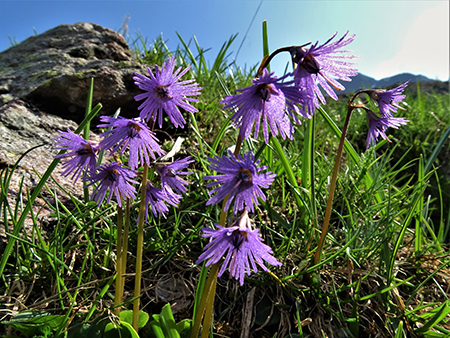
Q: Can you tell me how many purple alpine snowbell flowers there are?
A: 12